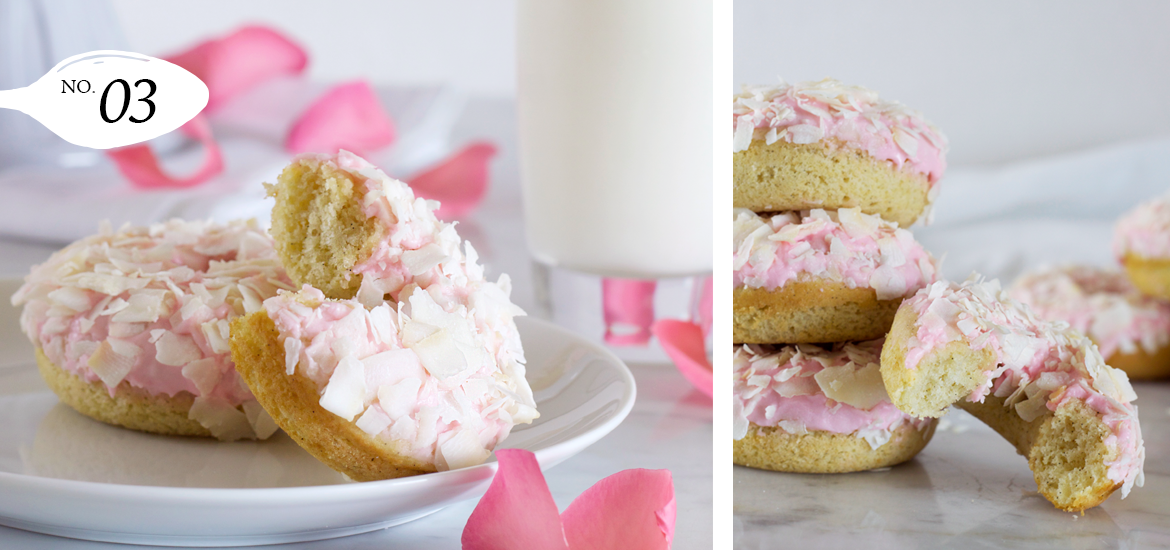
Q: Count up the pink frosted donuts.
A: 8